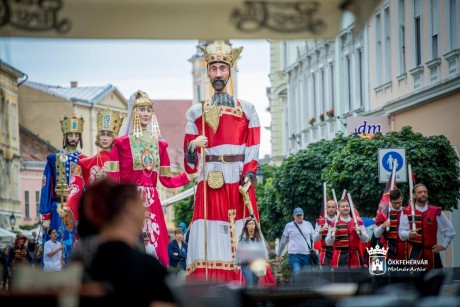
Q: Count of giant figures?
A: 4